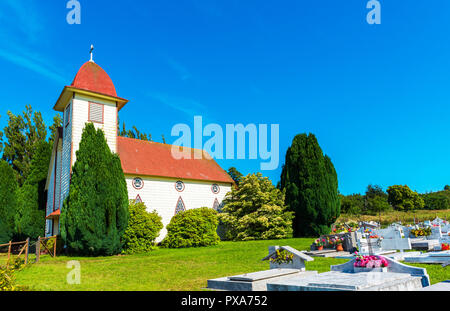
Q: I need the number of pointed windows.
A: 3